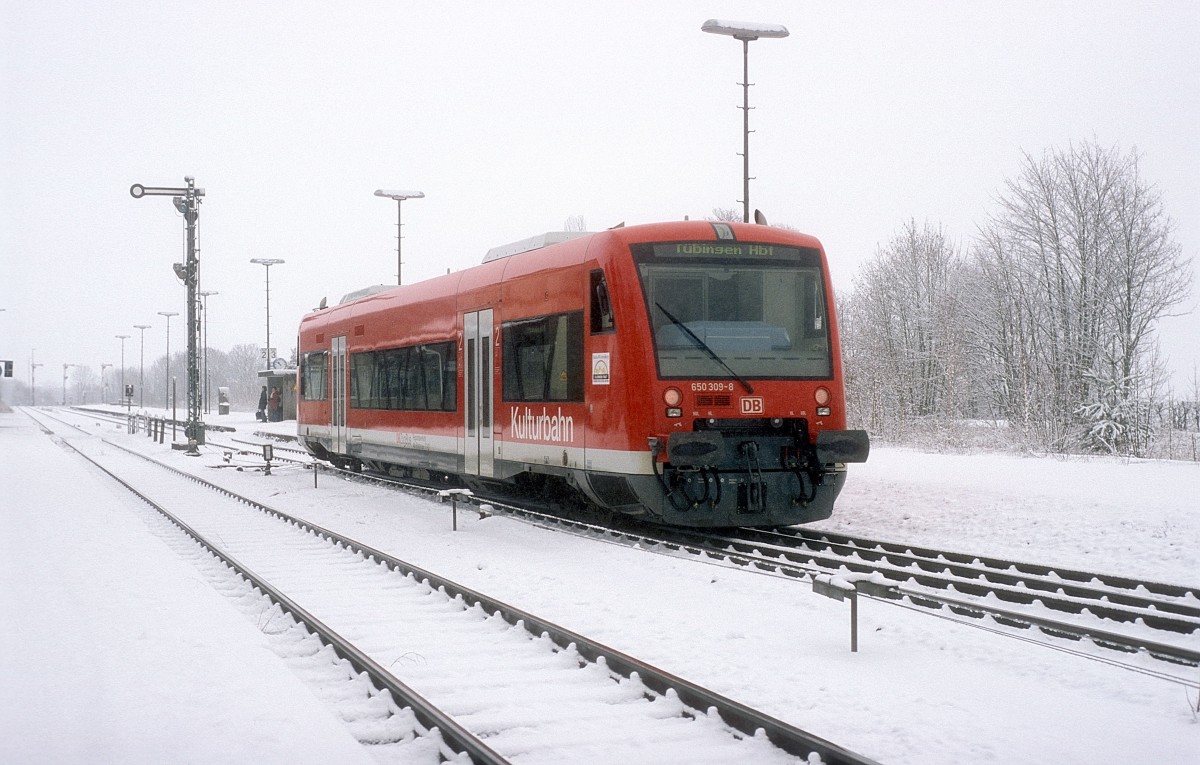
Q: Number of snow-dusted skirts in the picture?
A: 0